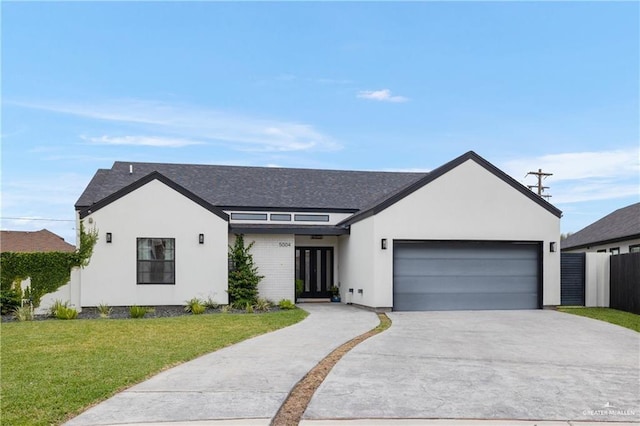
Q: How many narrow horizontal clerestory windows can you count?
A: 3